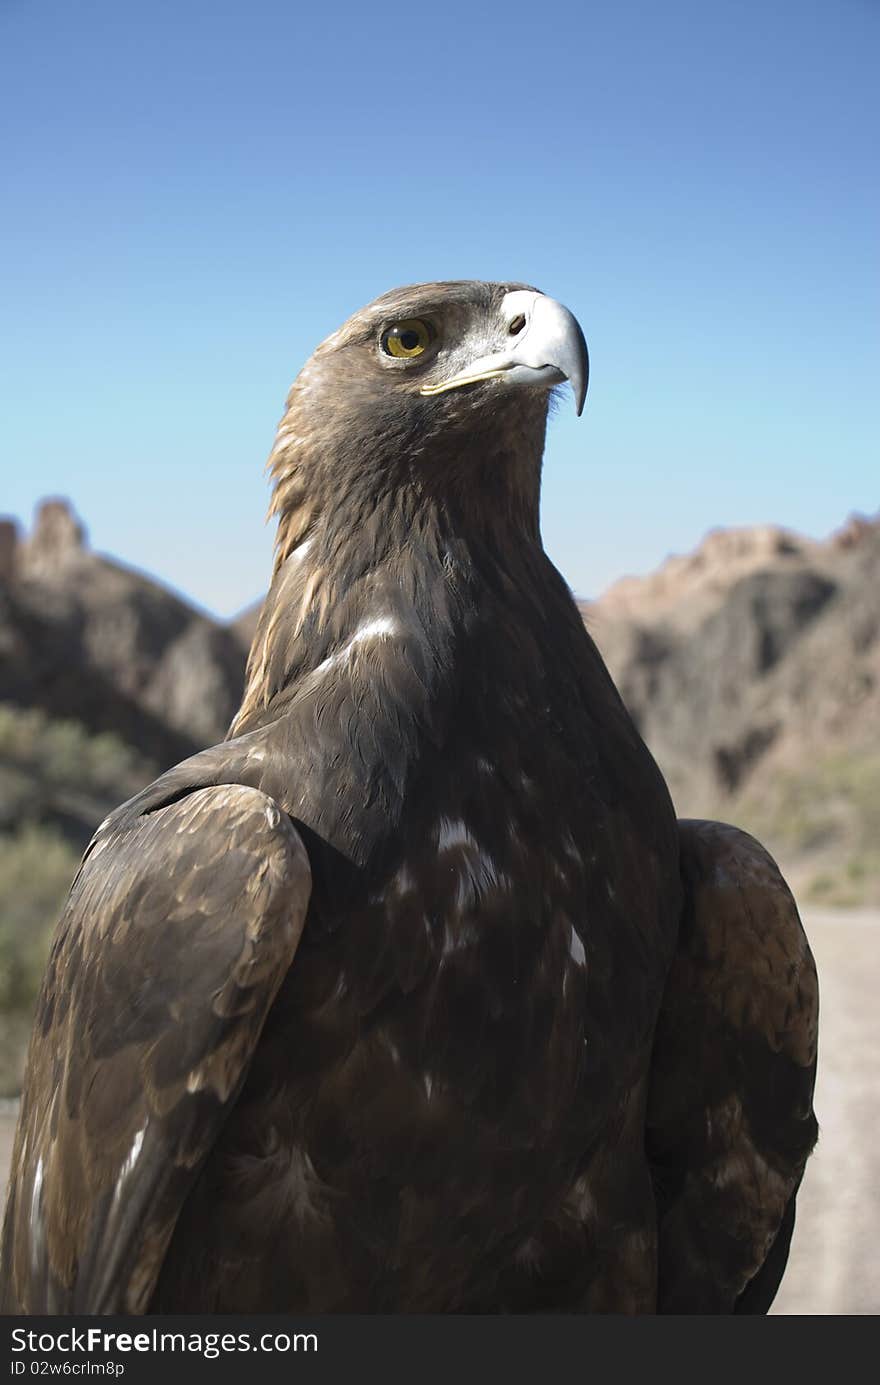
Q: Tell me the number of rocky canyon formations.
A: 2